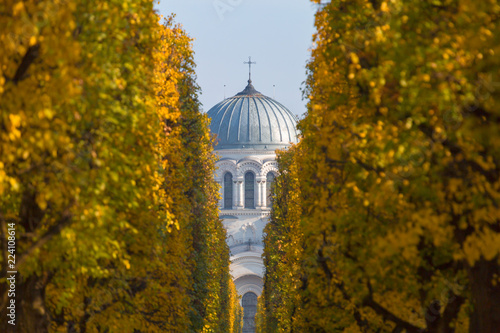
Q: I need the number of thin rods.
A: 2